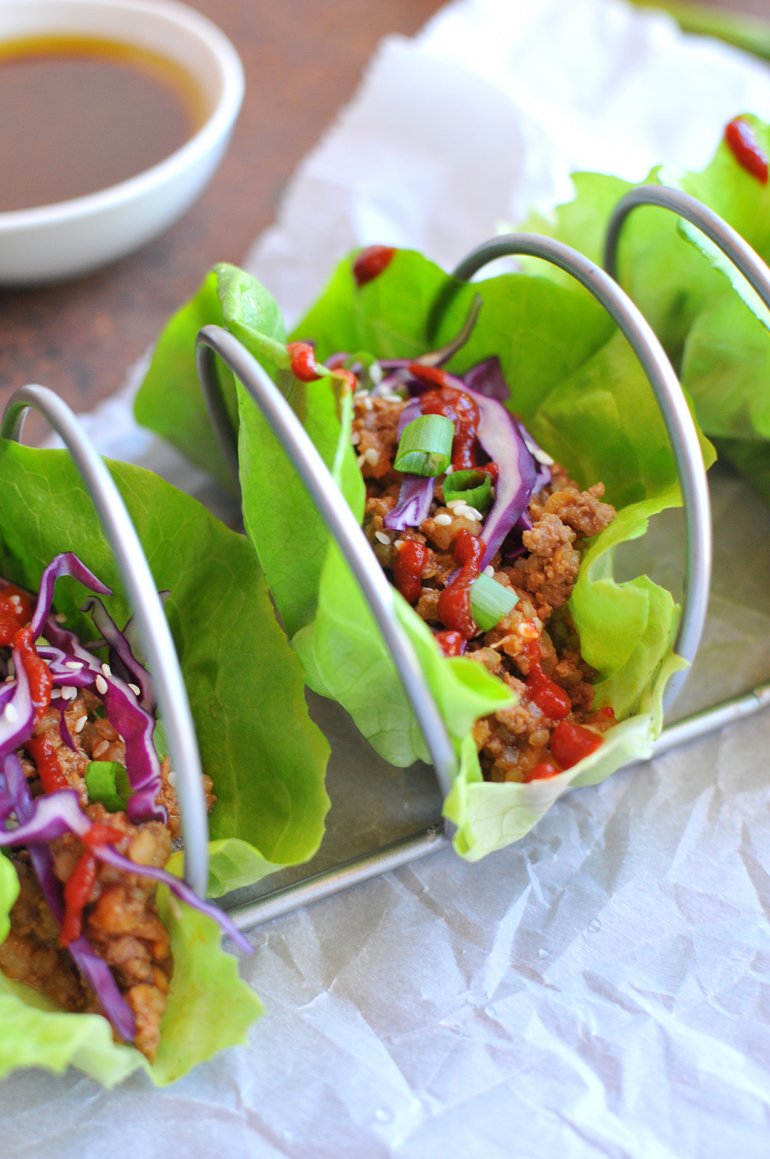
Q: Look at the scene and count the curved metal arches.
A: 4